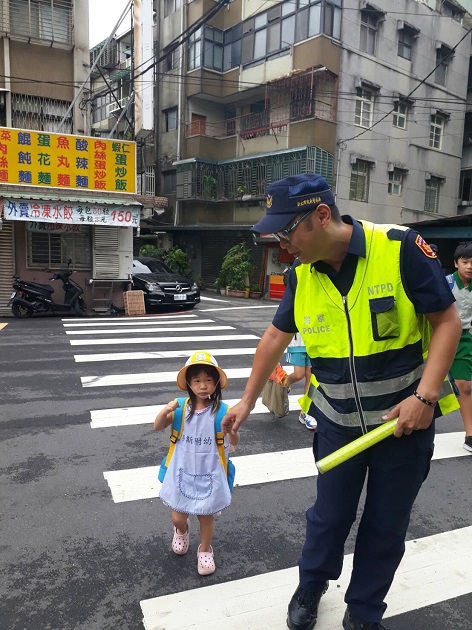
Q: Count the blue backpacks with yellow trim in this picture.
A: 1